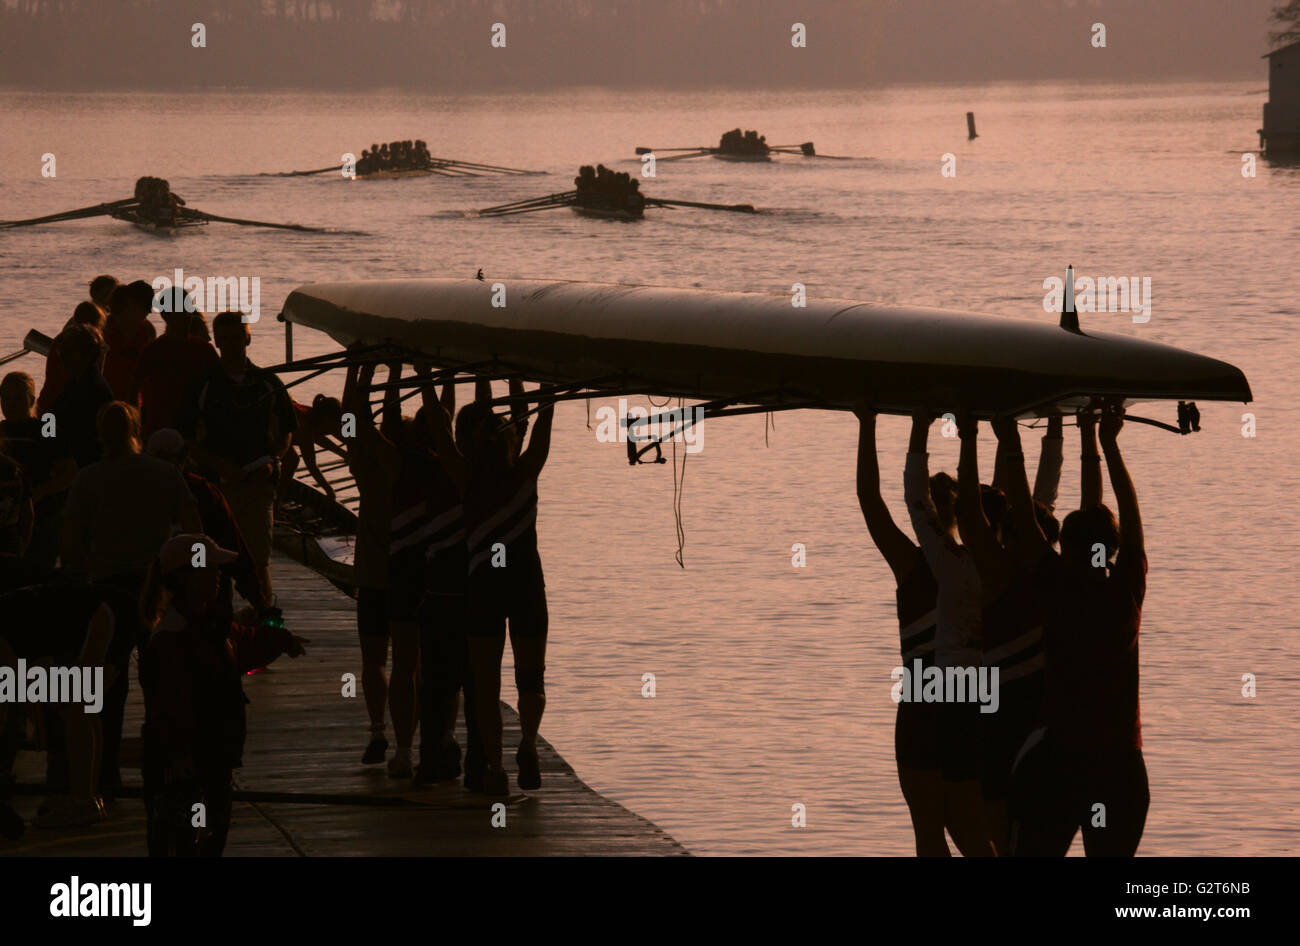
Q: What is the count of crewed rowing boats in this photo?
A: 4